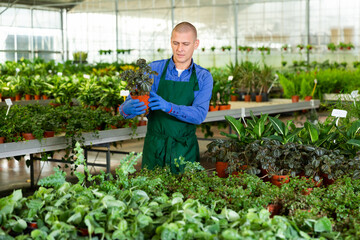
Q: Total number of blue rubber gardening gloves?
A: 2